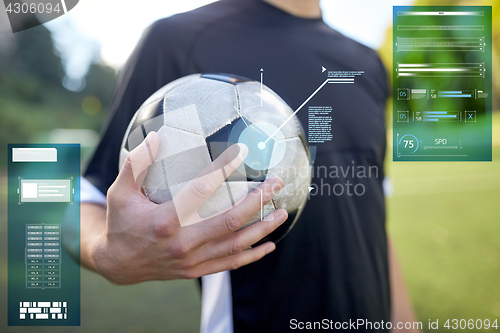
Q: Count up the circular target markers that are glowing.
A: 1